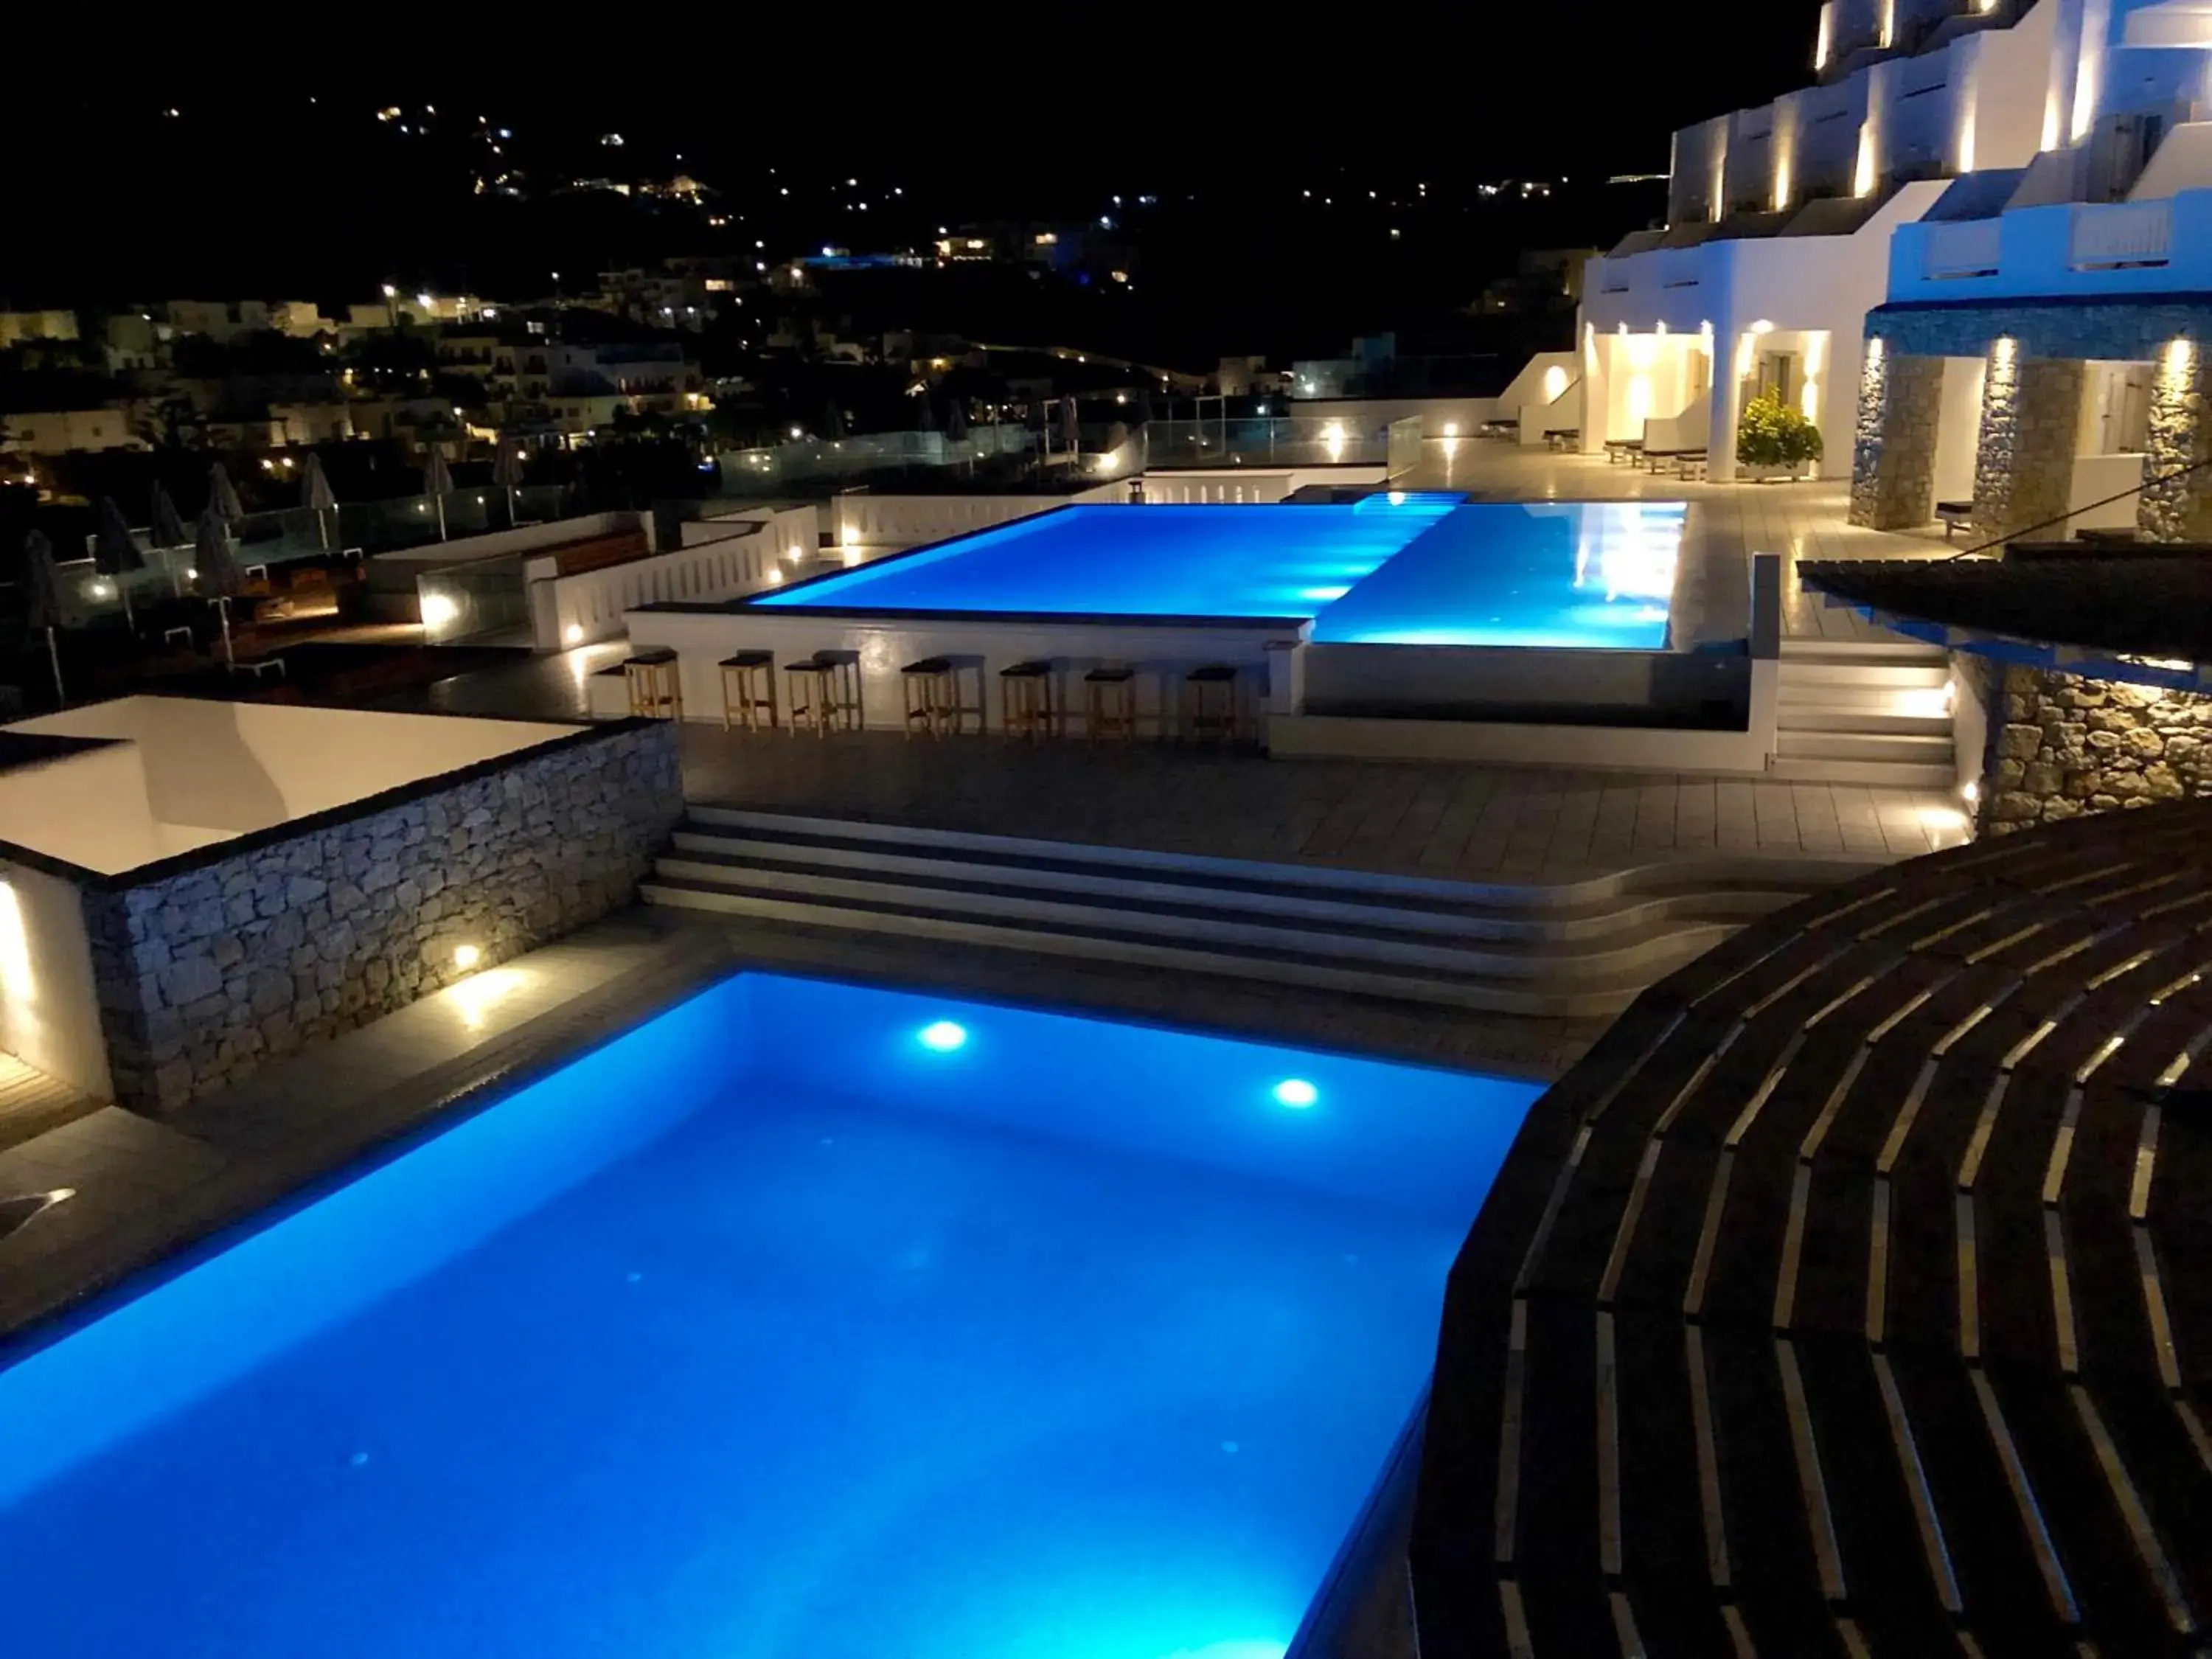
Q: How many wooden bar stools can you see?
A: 7